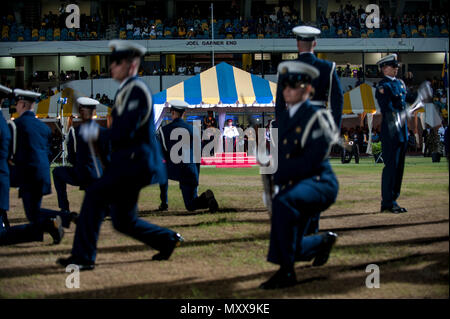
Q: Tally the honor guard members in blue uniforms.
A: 8